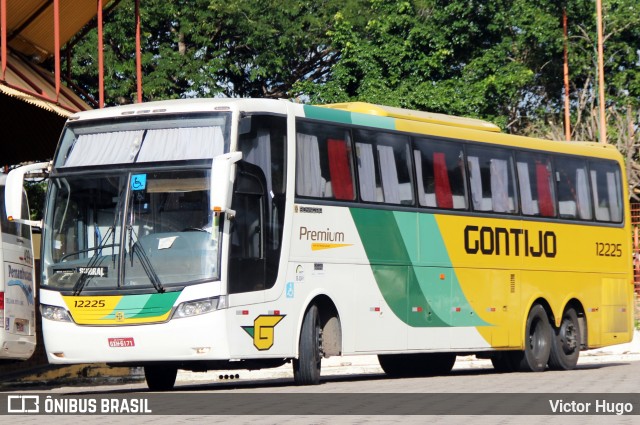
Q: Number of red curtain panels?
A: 3